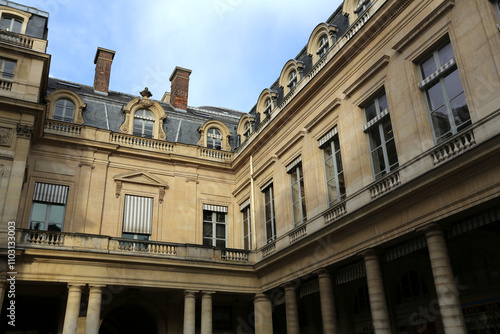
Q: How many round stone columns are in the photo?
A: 9